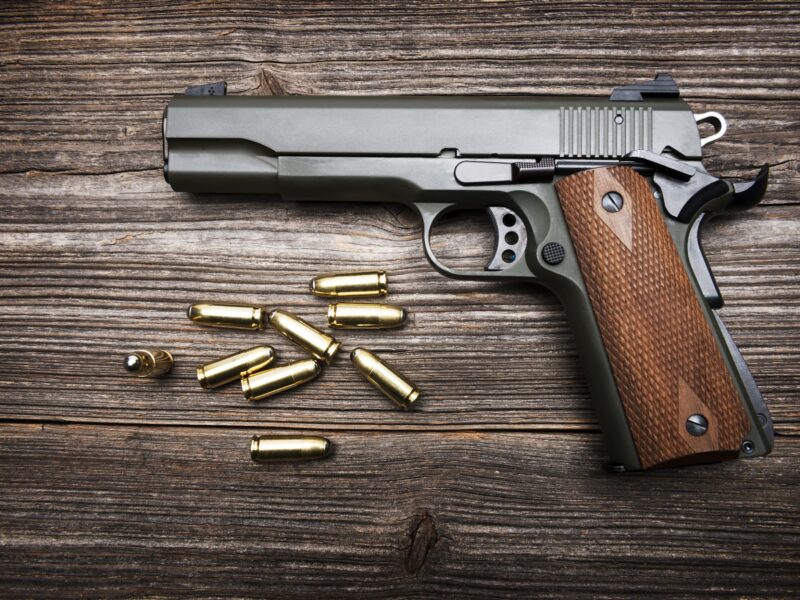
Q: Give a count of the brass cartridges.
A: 9